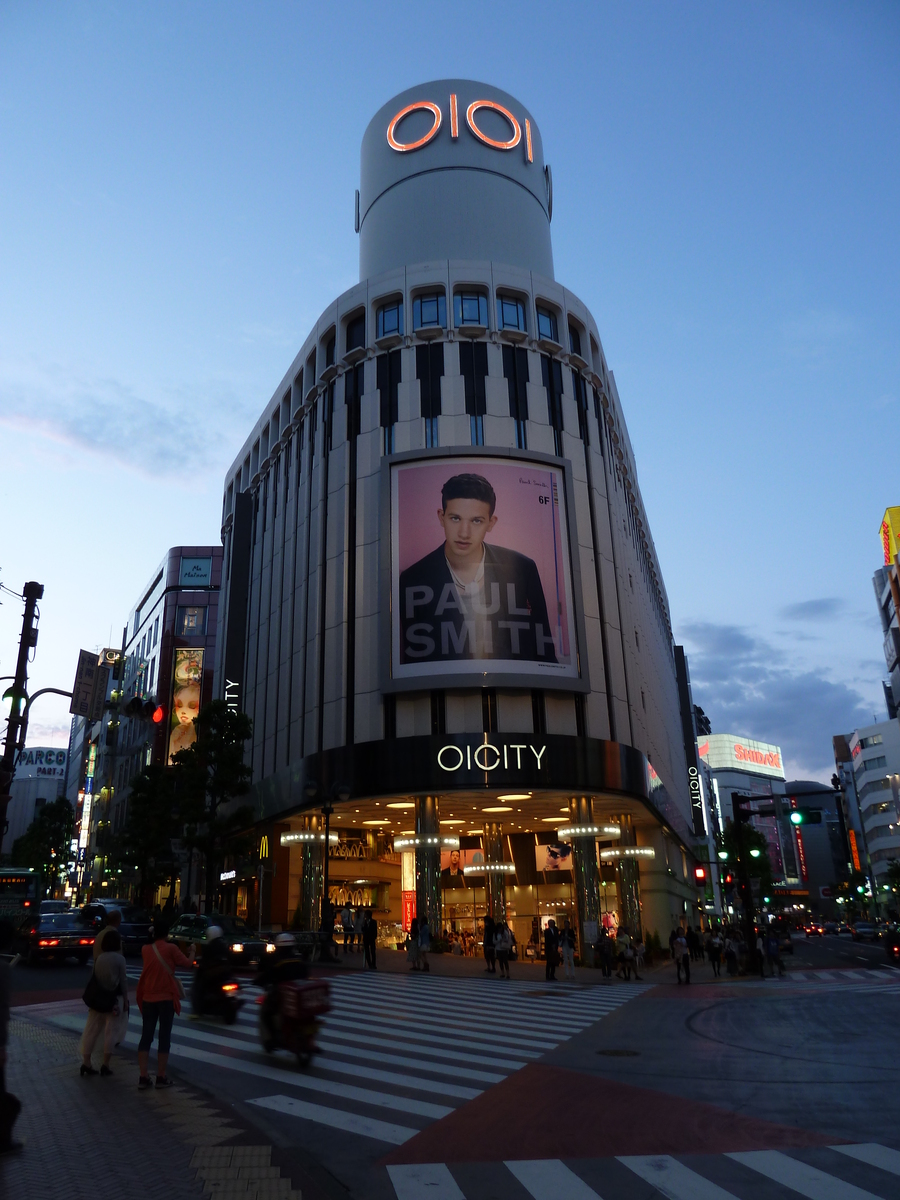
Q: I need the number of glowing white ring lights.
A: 5